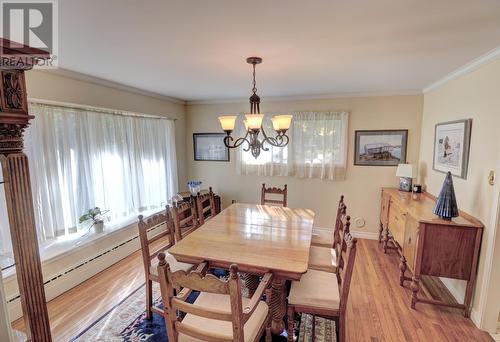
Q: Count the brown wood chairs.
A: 8